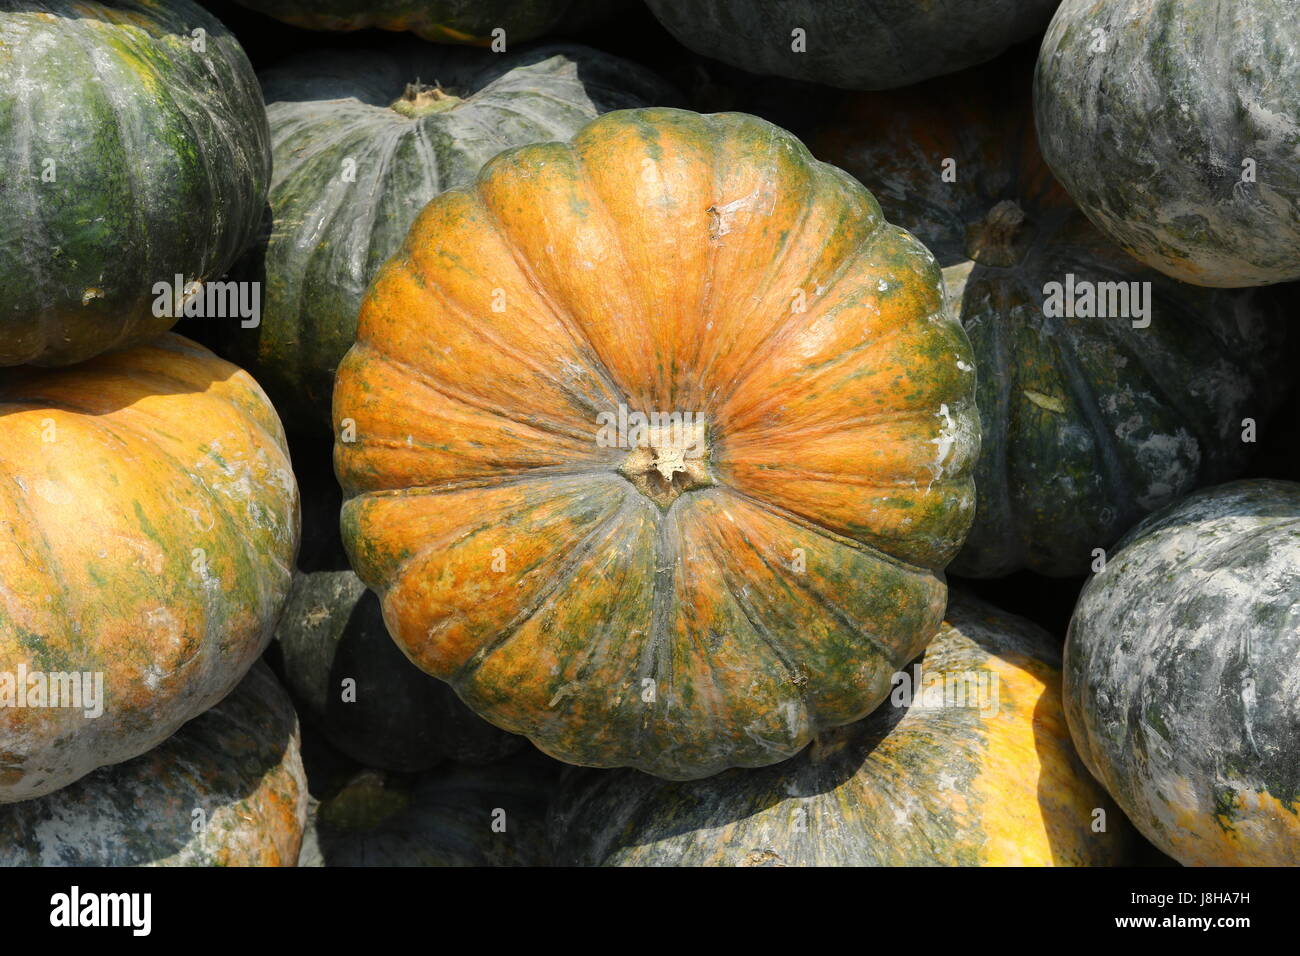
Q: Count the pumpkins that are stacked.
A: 13